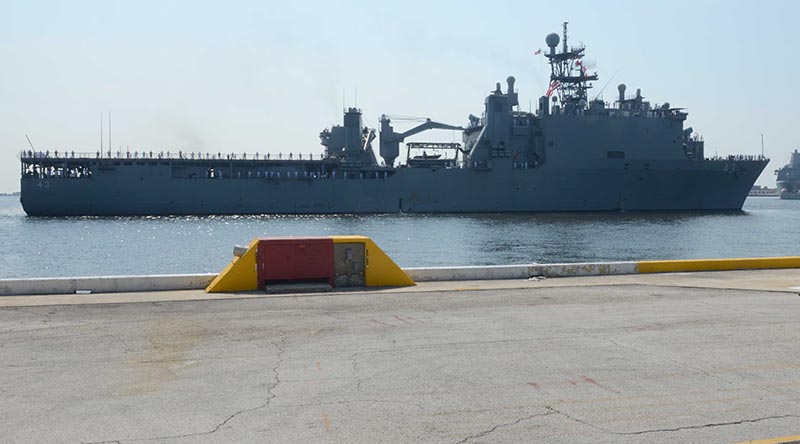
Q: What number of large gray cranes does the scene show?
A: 1